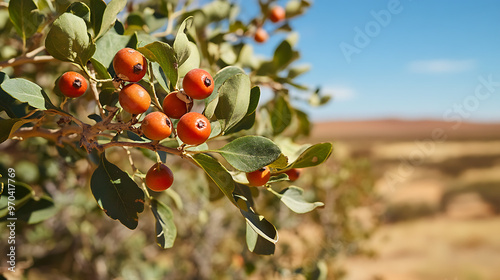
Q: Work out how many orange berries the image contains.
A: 12